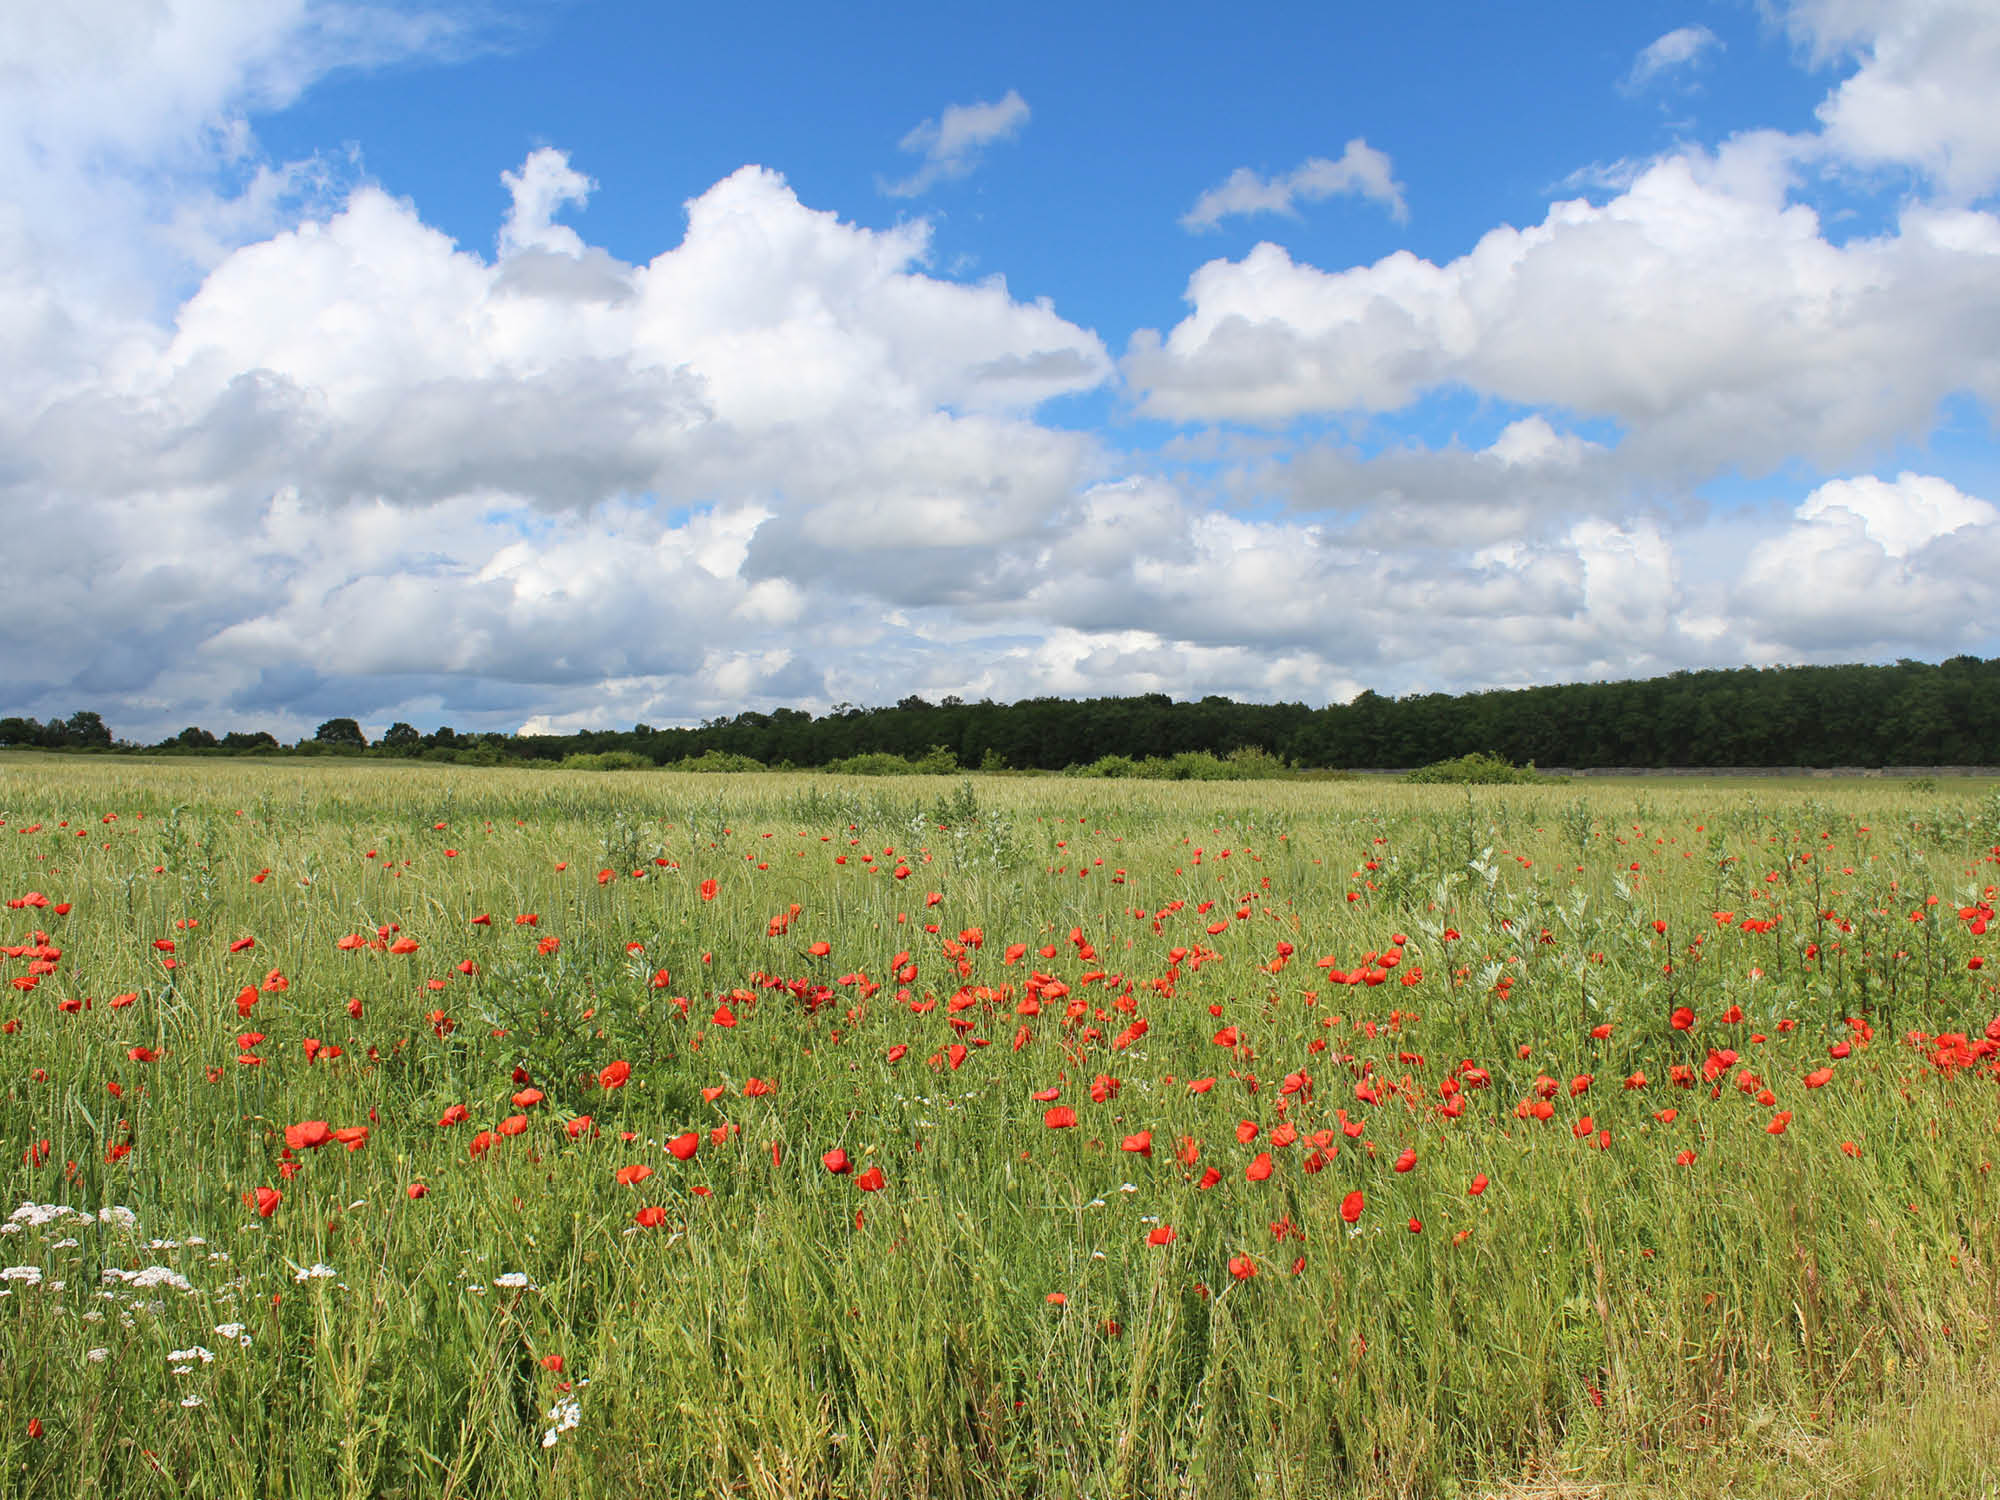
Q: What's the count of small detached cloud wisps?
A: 3